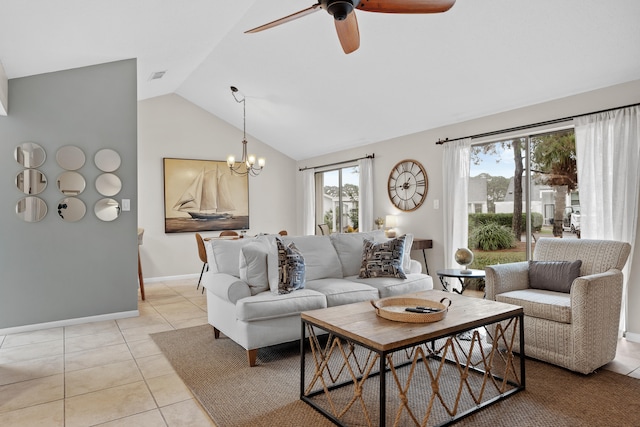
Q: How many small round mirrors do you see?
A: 9